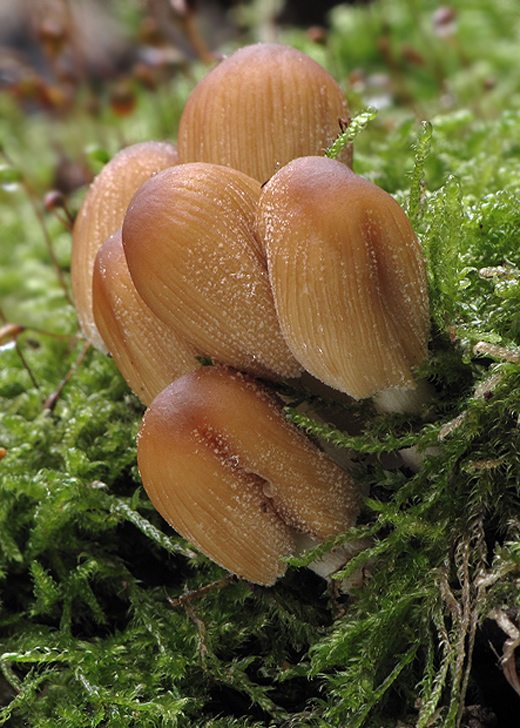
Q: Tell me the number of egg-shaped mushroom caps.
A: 6